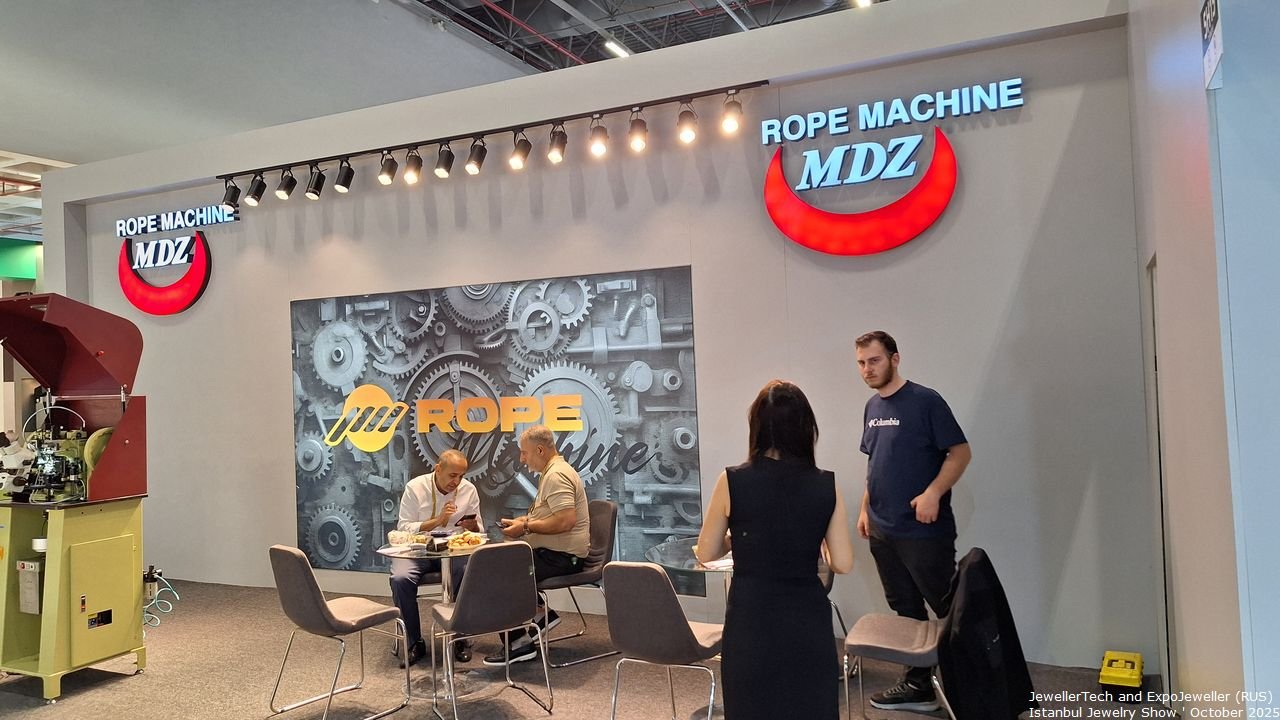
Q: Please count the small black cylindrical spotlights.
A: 15